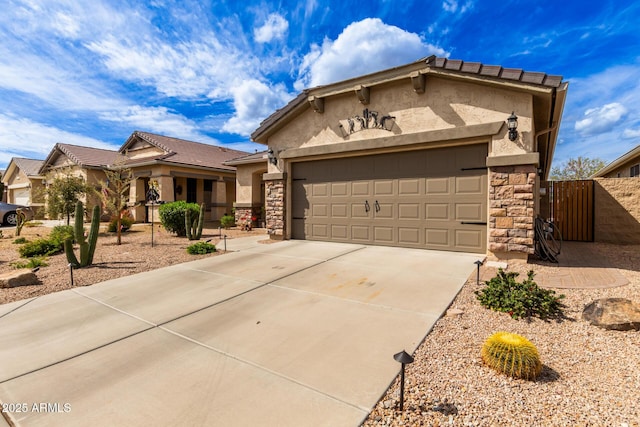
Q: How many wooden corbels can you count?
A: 3